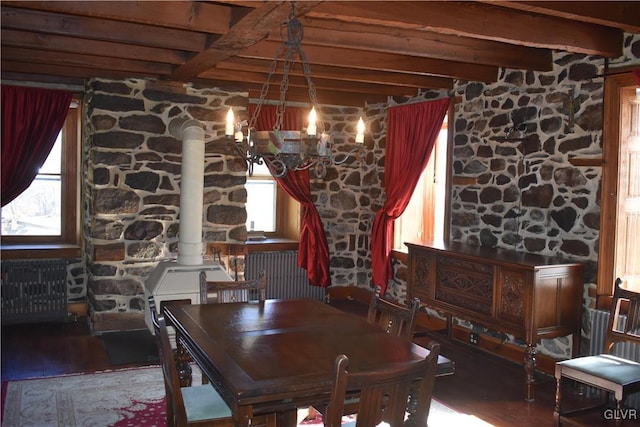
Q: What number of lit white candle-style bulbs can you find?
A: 3